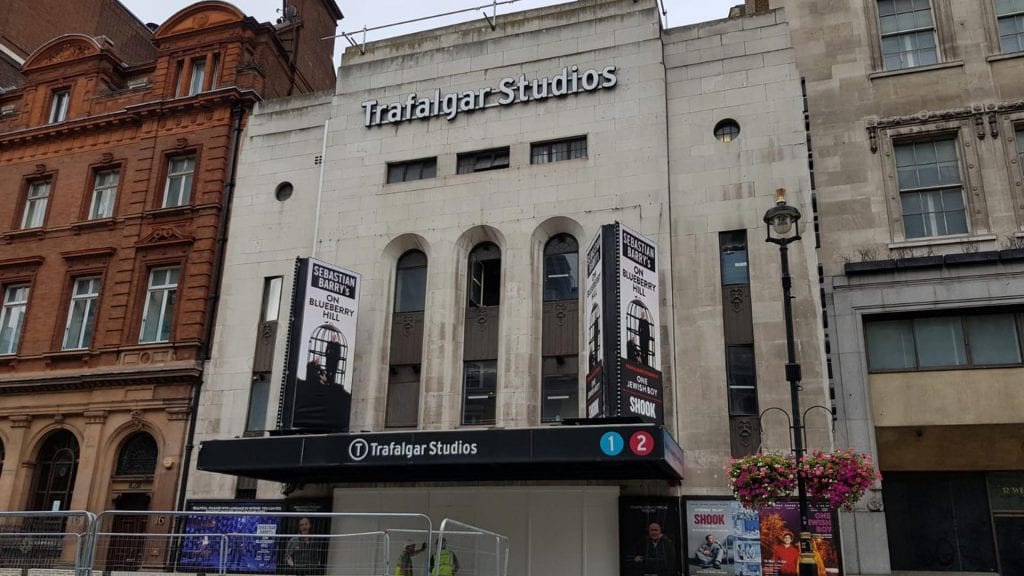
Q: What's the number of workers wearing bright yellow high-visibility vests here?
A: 2